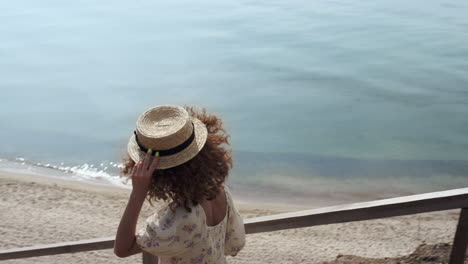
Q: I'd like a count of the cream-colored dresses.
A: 1